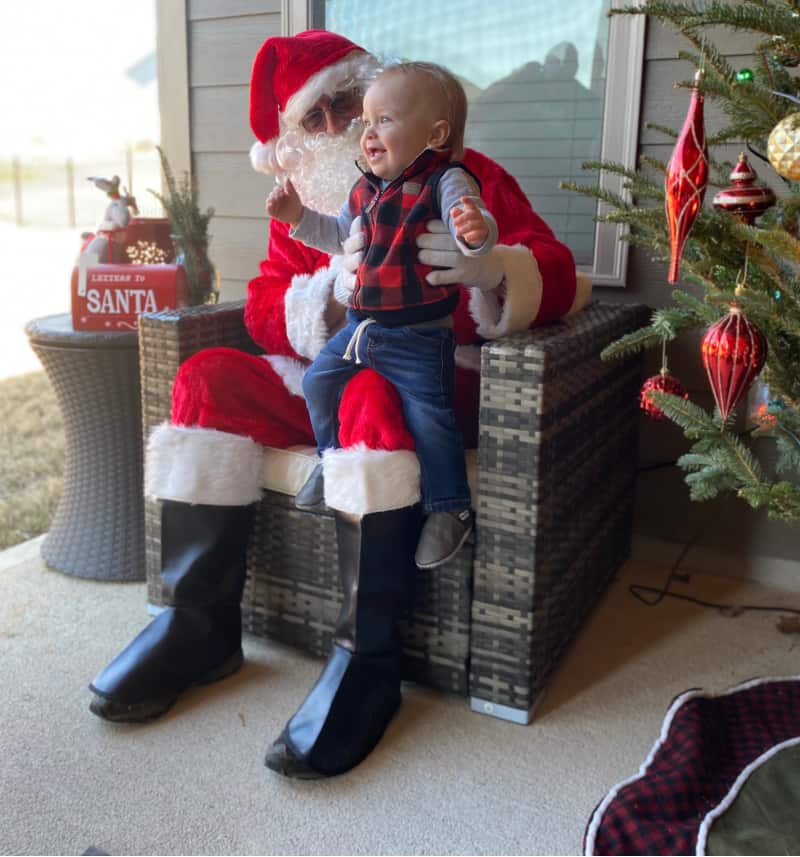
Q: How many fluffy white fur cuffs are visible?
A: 4